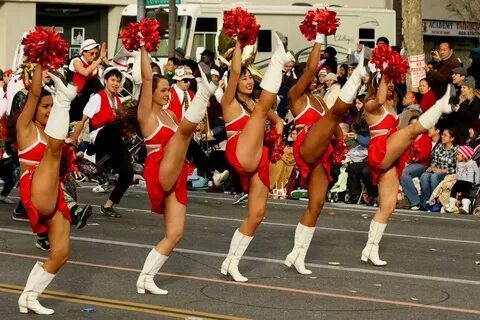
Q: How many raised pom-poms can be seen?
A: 5